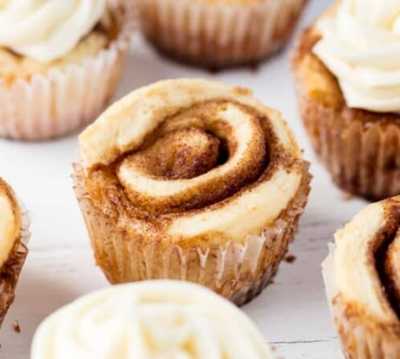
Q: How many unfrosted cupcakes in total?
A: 3